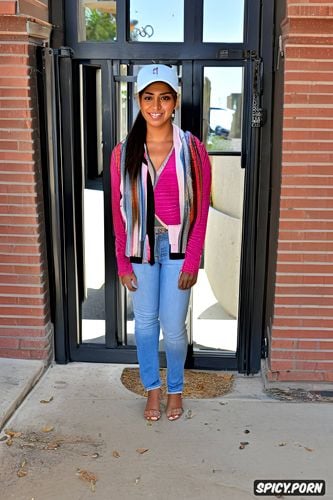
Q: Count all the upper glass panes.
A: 3